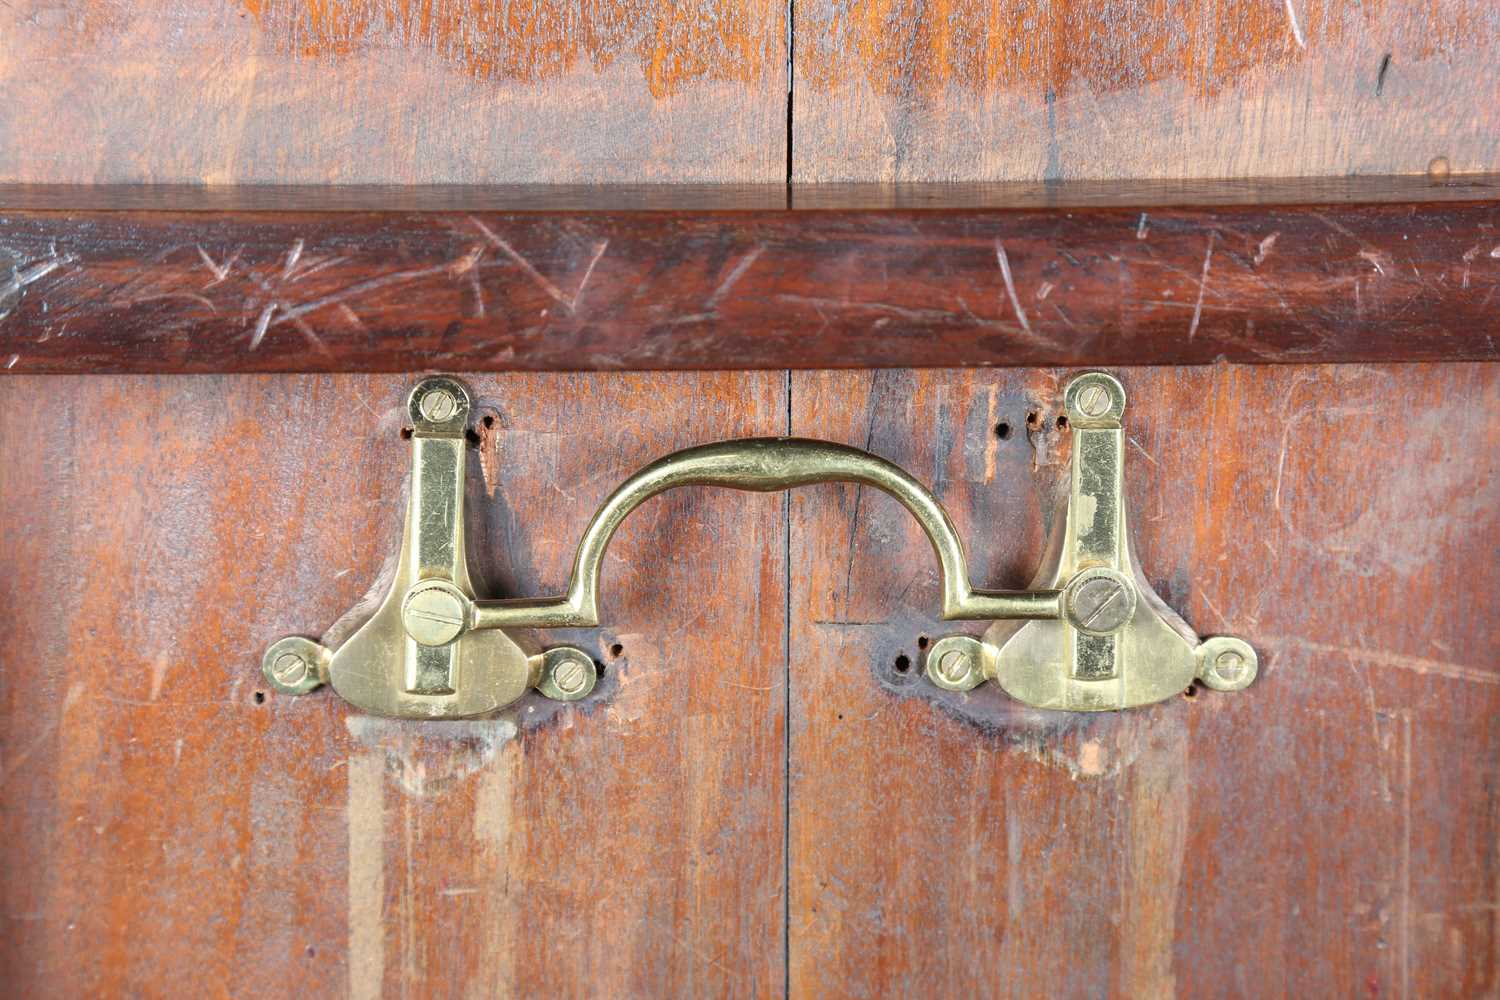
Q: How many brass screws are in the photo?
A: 8